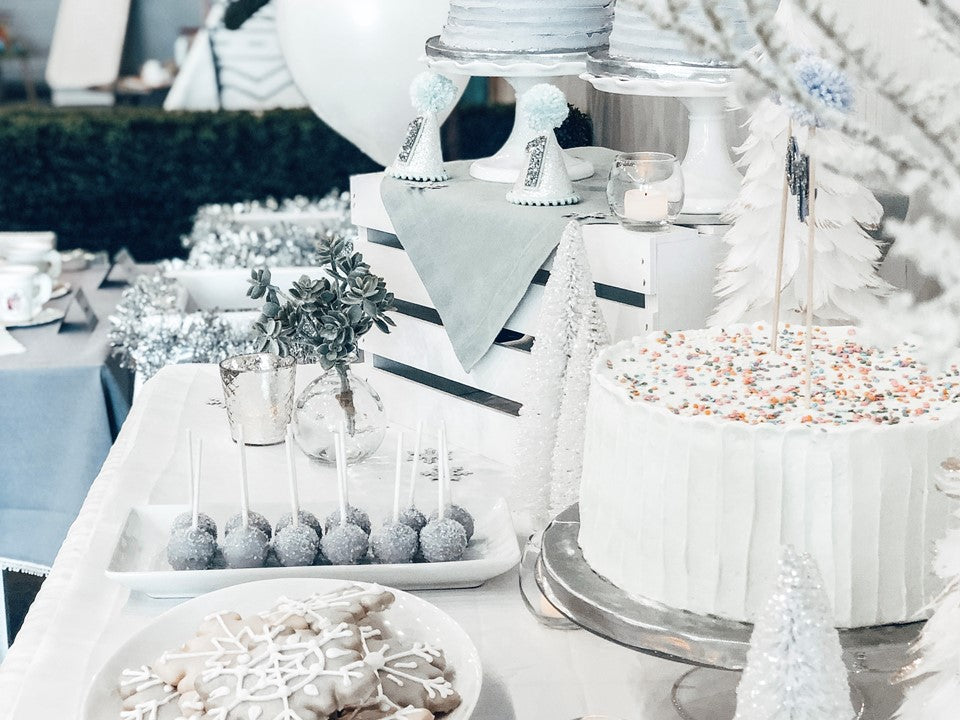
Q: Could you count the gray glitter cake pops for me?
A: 12